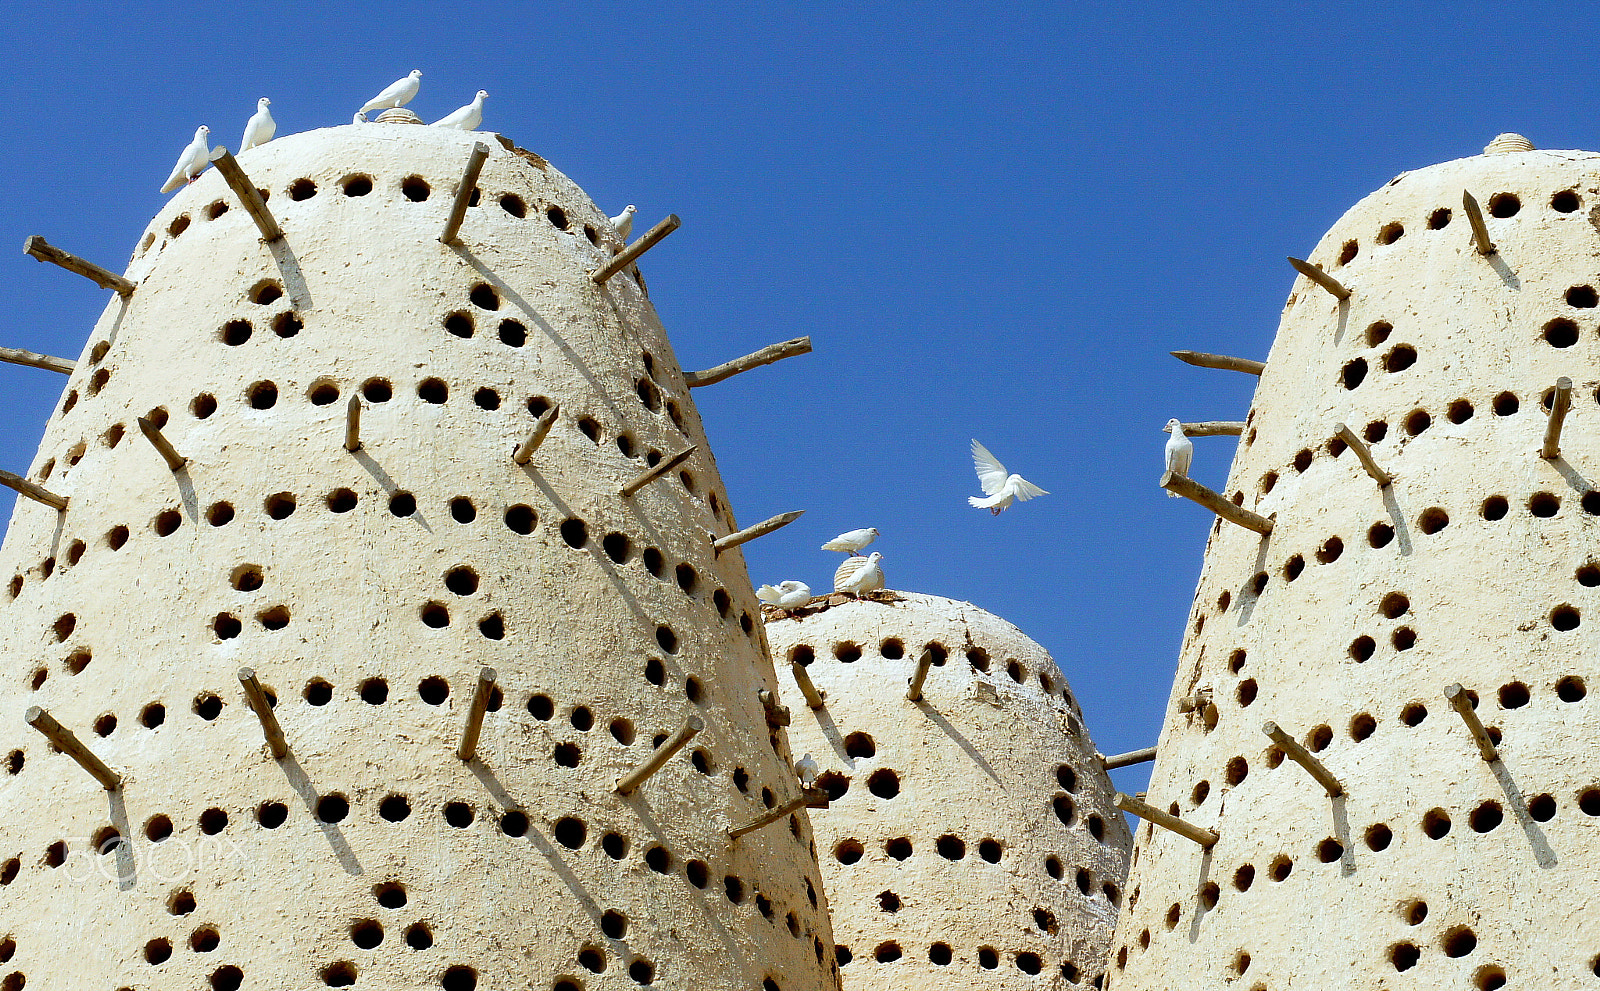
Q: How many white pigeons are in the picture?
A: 12